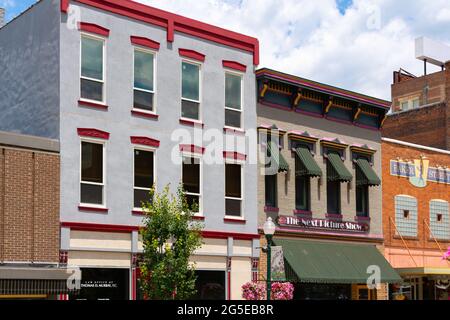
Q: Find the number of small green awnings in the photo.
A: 4